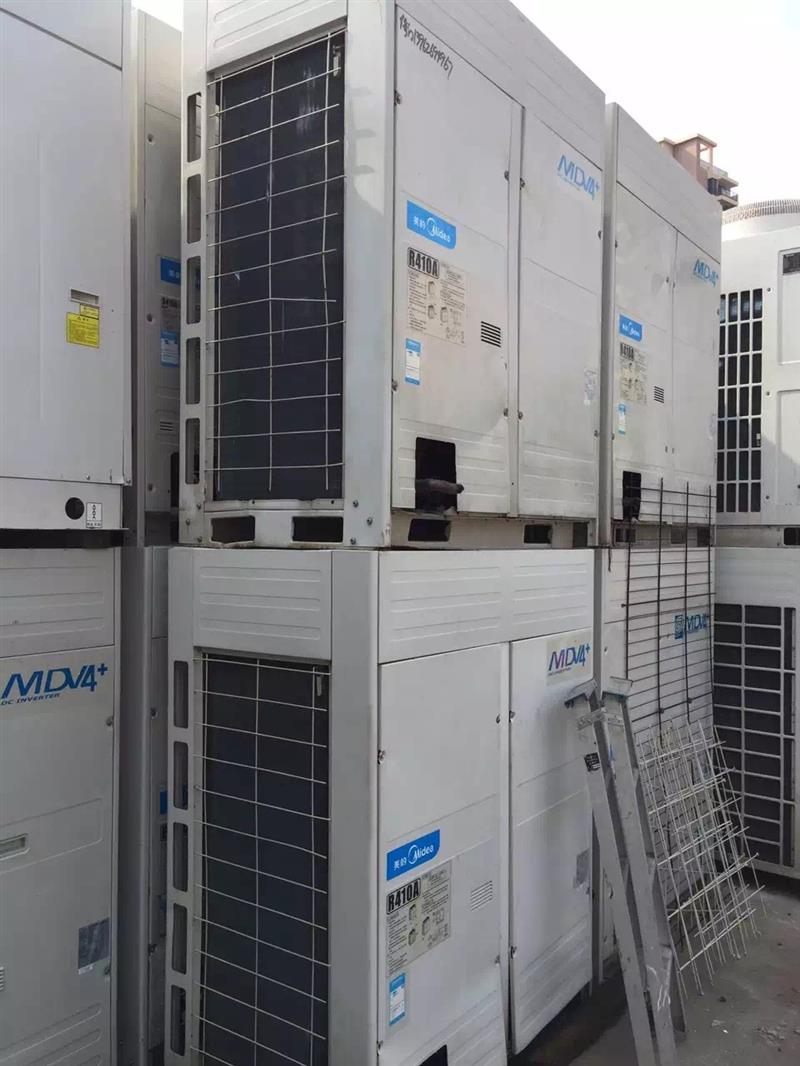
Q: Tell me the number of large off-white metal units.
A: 10